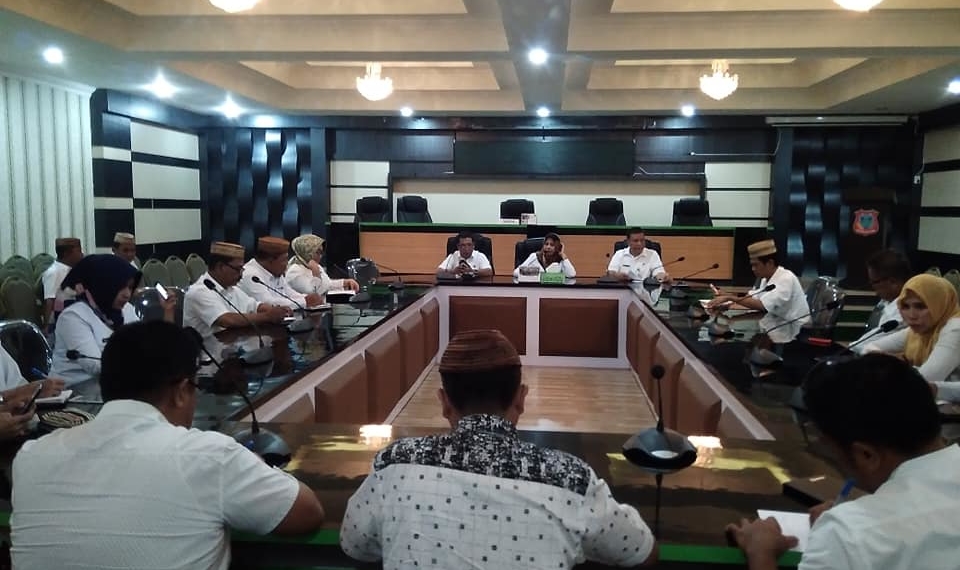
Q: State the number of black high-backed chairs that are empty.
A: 5